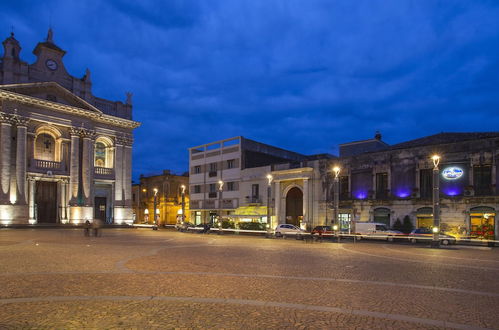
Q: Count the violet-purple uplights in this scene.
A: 3